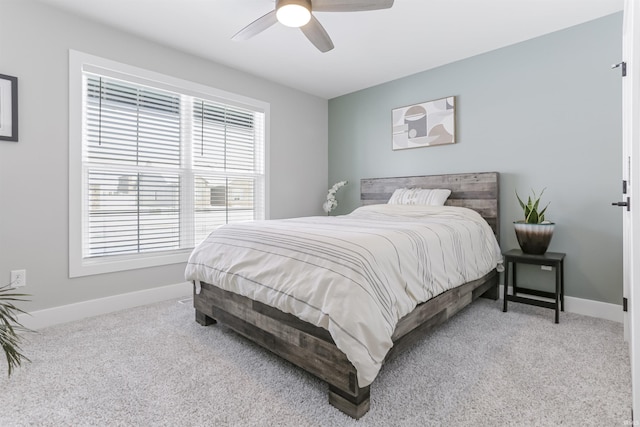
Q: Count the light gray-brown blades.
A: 3